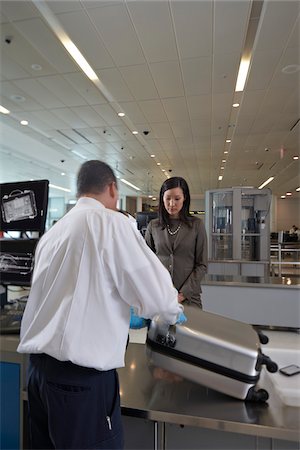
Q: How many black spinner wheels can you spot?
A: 3